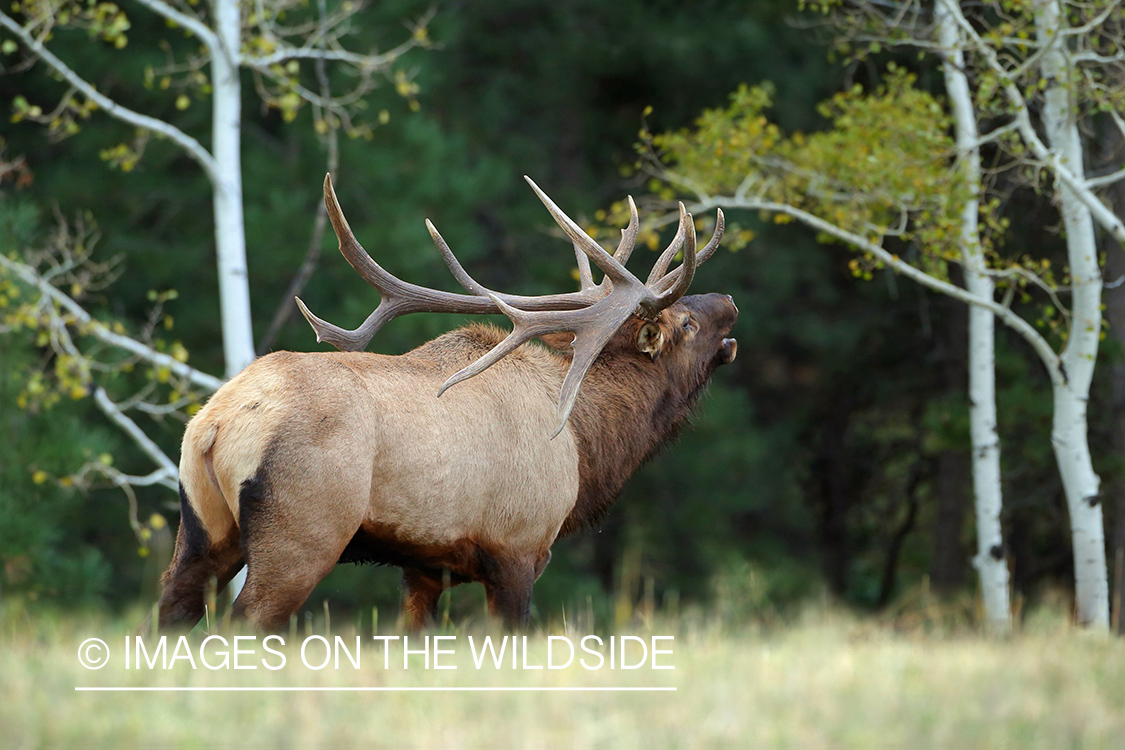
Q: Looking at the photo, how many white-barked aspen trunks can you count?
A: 3